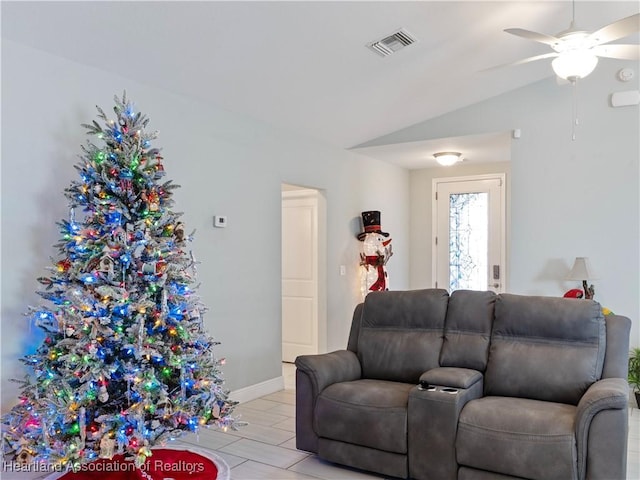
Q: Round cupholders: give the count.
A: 2